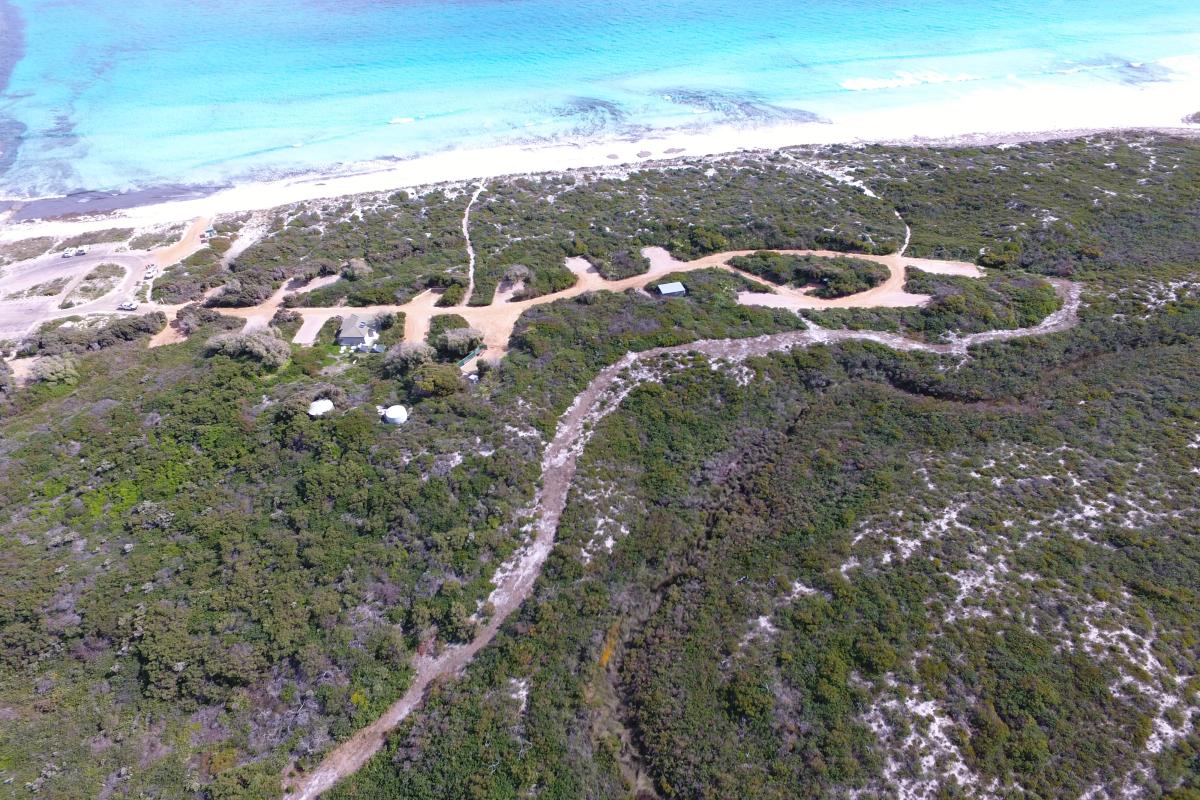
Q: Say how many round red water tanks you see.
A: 0